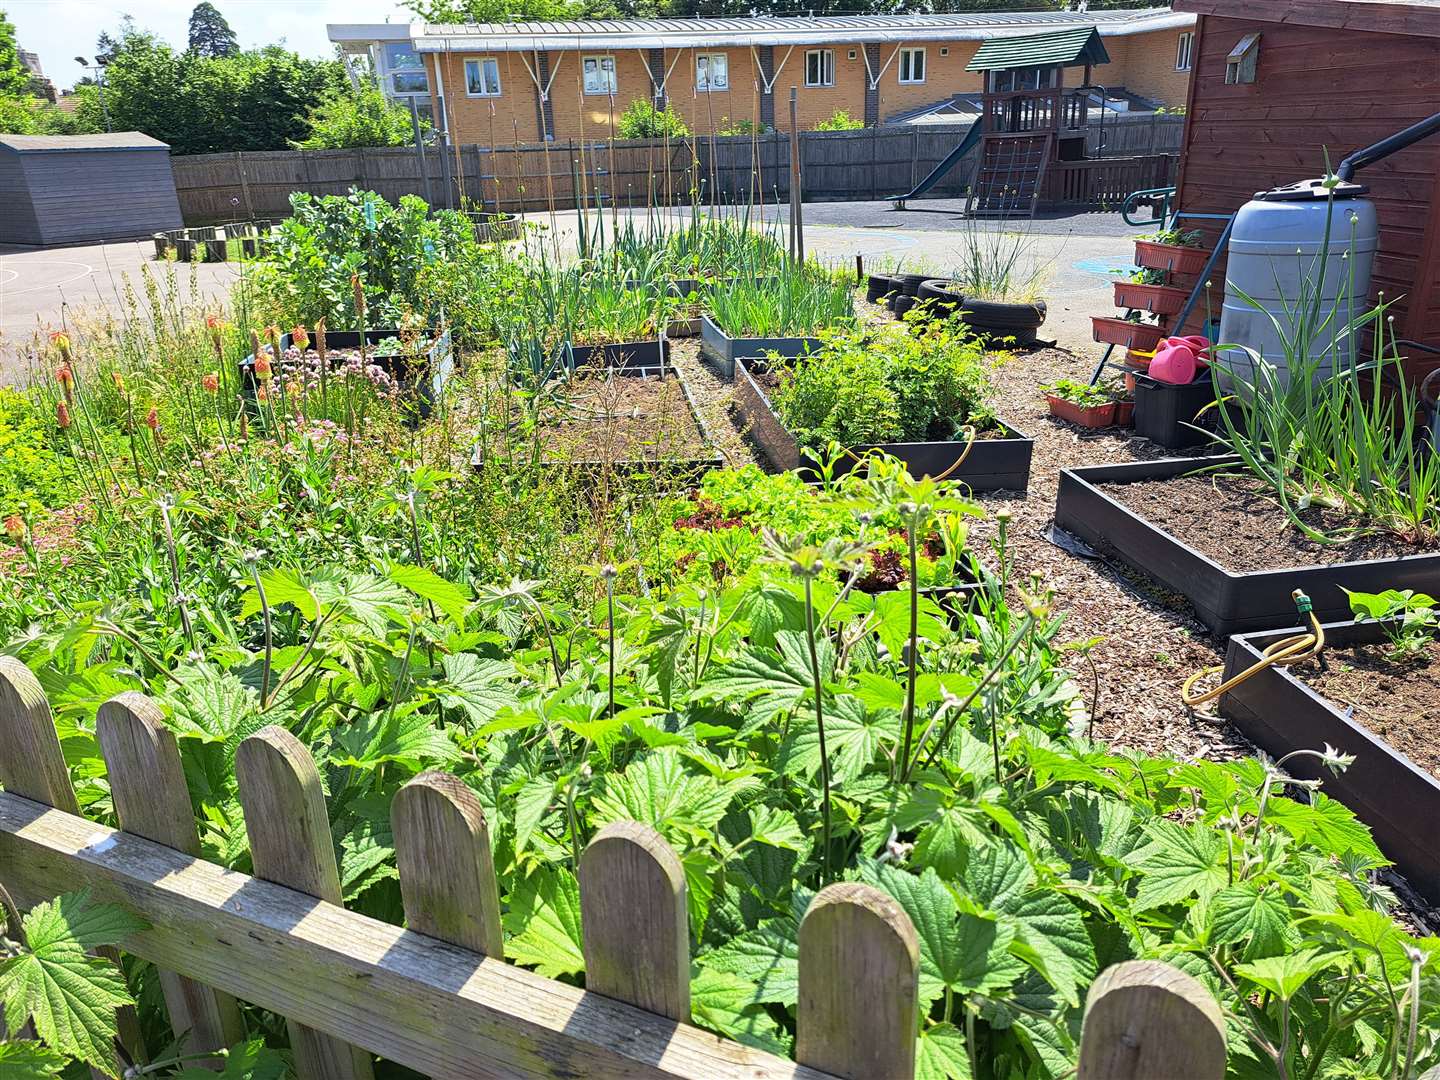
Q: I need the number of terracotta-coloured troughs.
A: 5